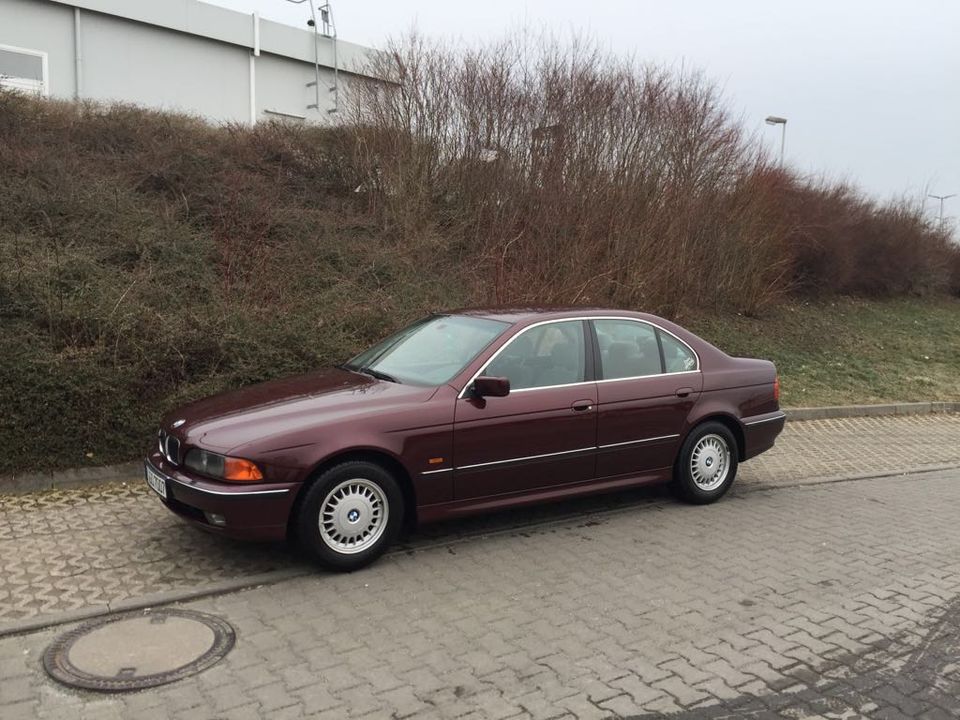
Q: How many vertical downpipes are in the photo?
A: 2